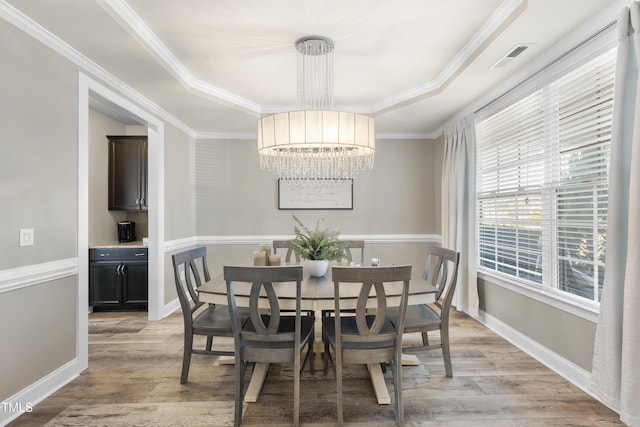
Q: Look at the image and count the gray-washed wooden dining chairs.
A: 6